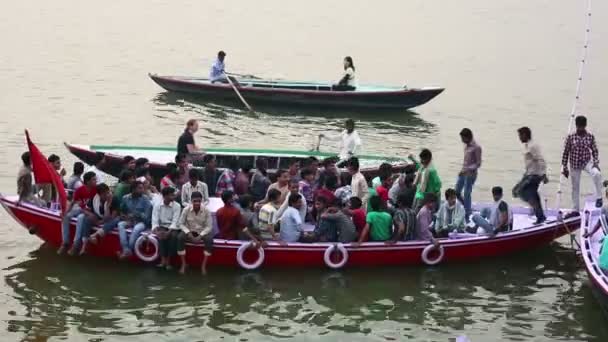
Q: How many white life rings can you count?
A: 4